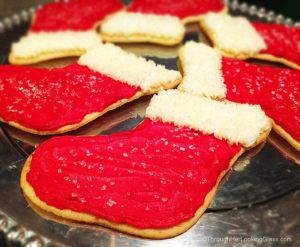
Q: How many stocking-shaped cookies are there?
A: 6